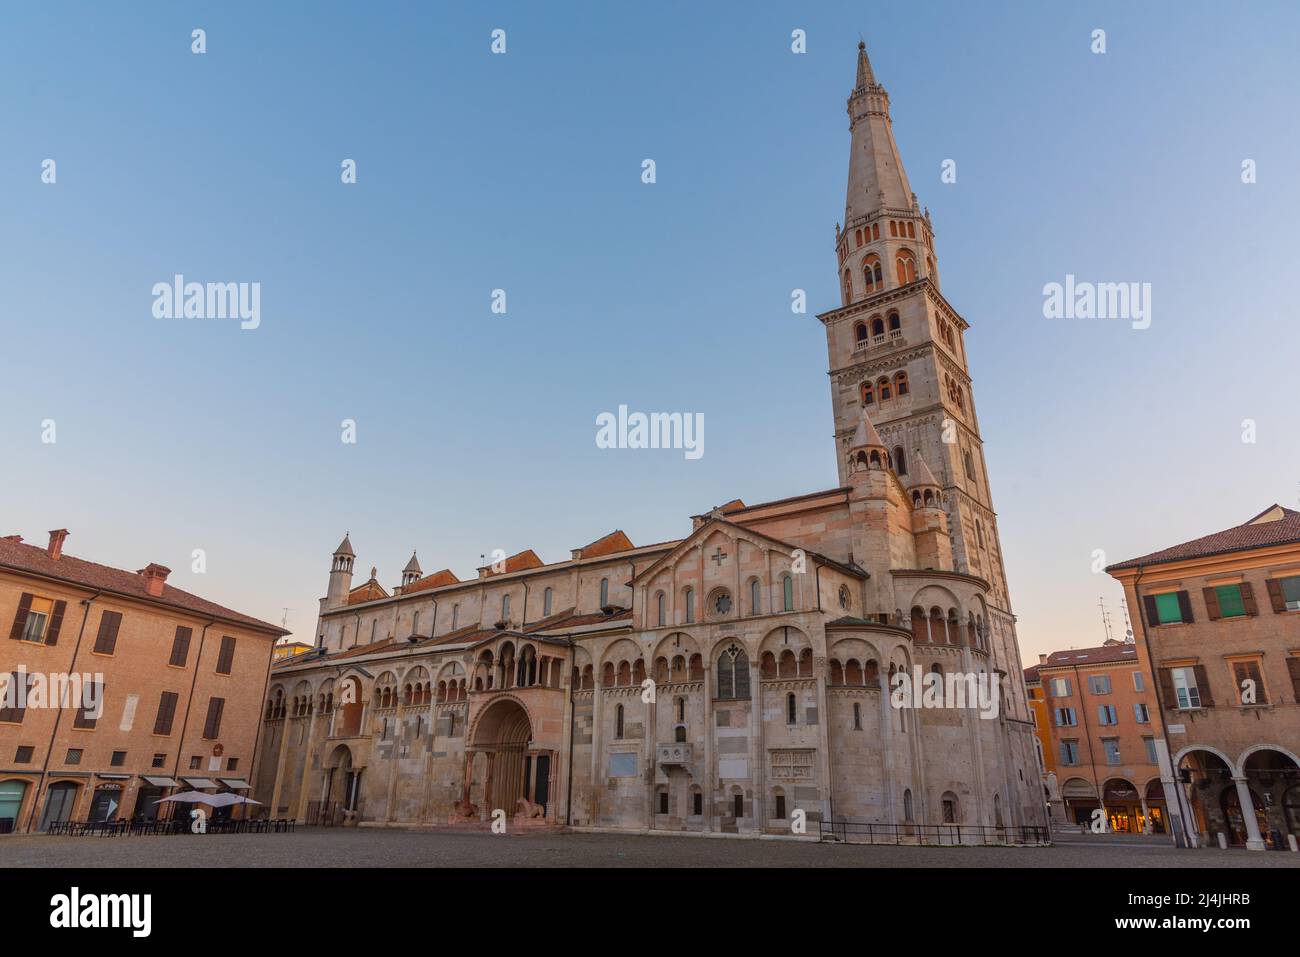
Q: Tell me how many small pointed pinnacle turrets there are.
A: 4